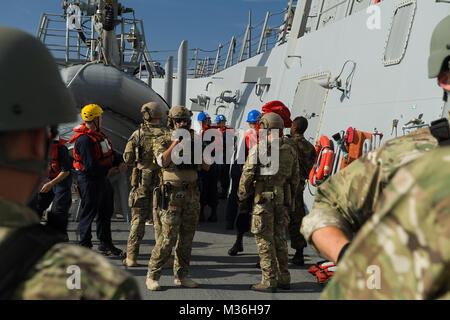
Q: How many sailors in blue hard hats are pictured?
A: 3